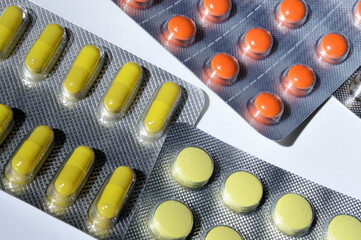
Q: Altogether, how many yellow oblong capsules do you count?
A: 9